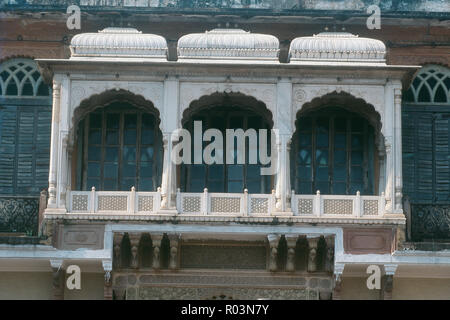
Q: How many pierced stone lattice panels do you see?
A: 9